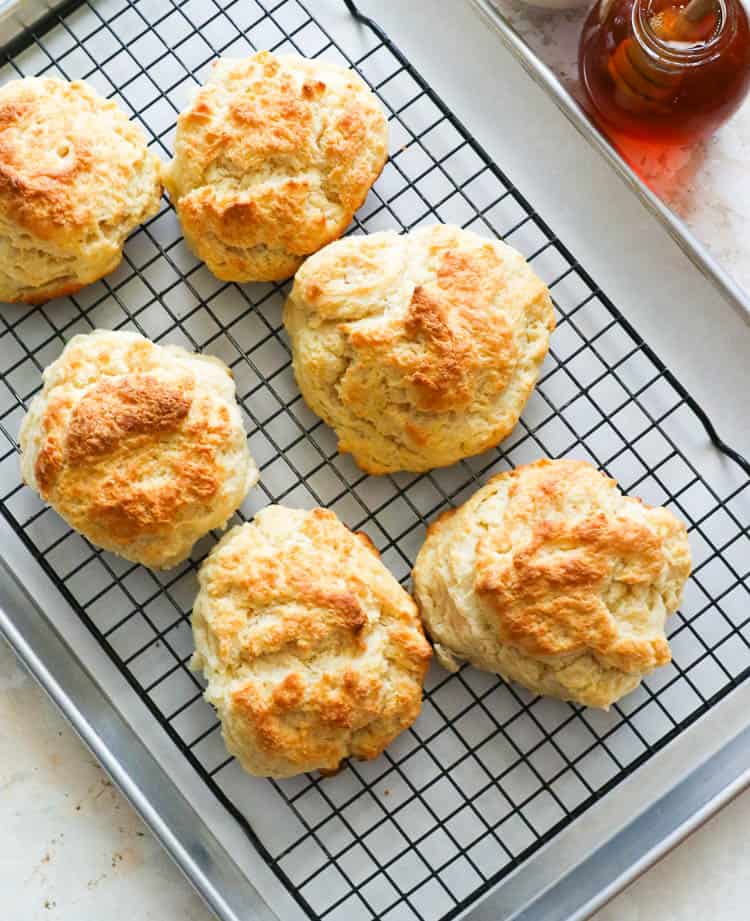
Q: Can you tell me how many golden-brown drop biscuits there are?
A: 6